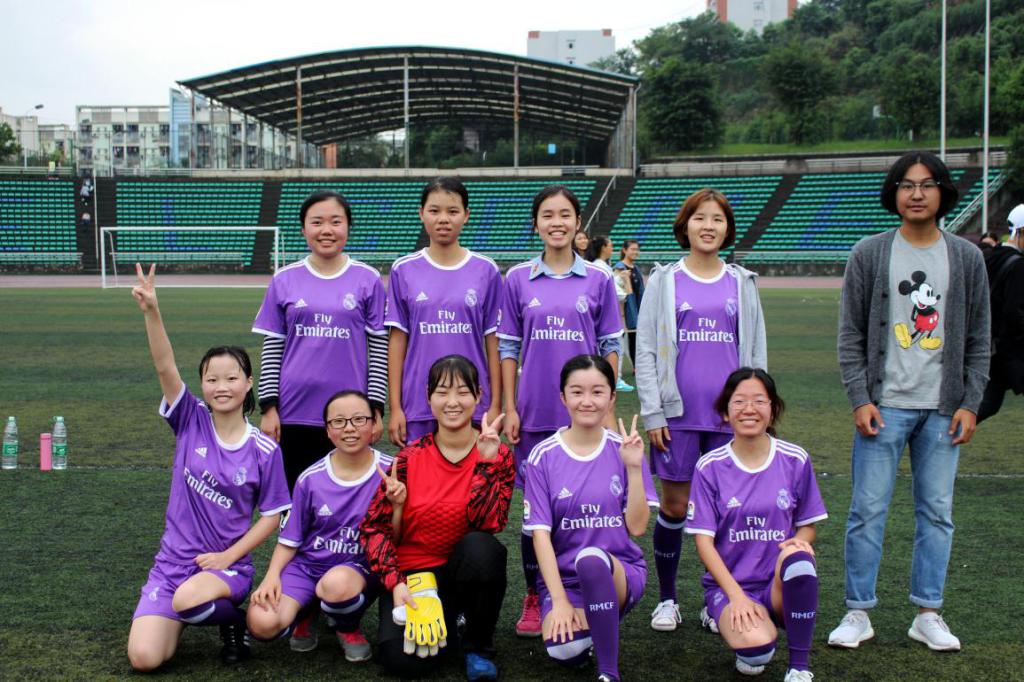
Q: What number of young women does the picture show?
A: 9